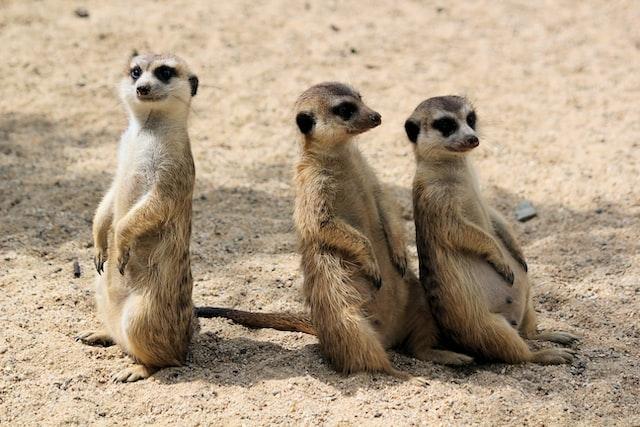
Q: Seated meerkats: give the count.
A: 3